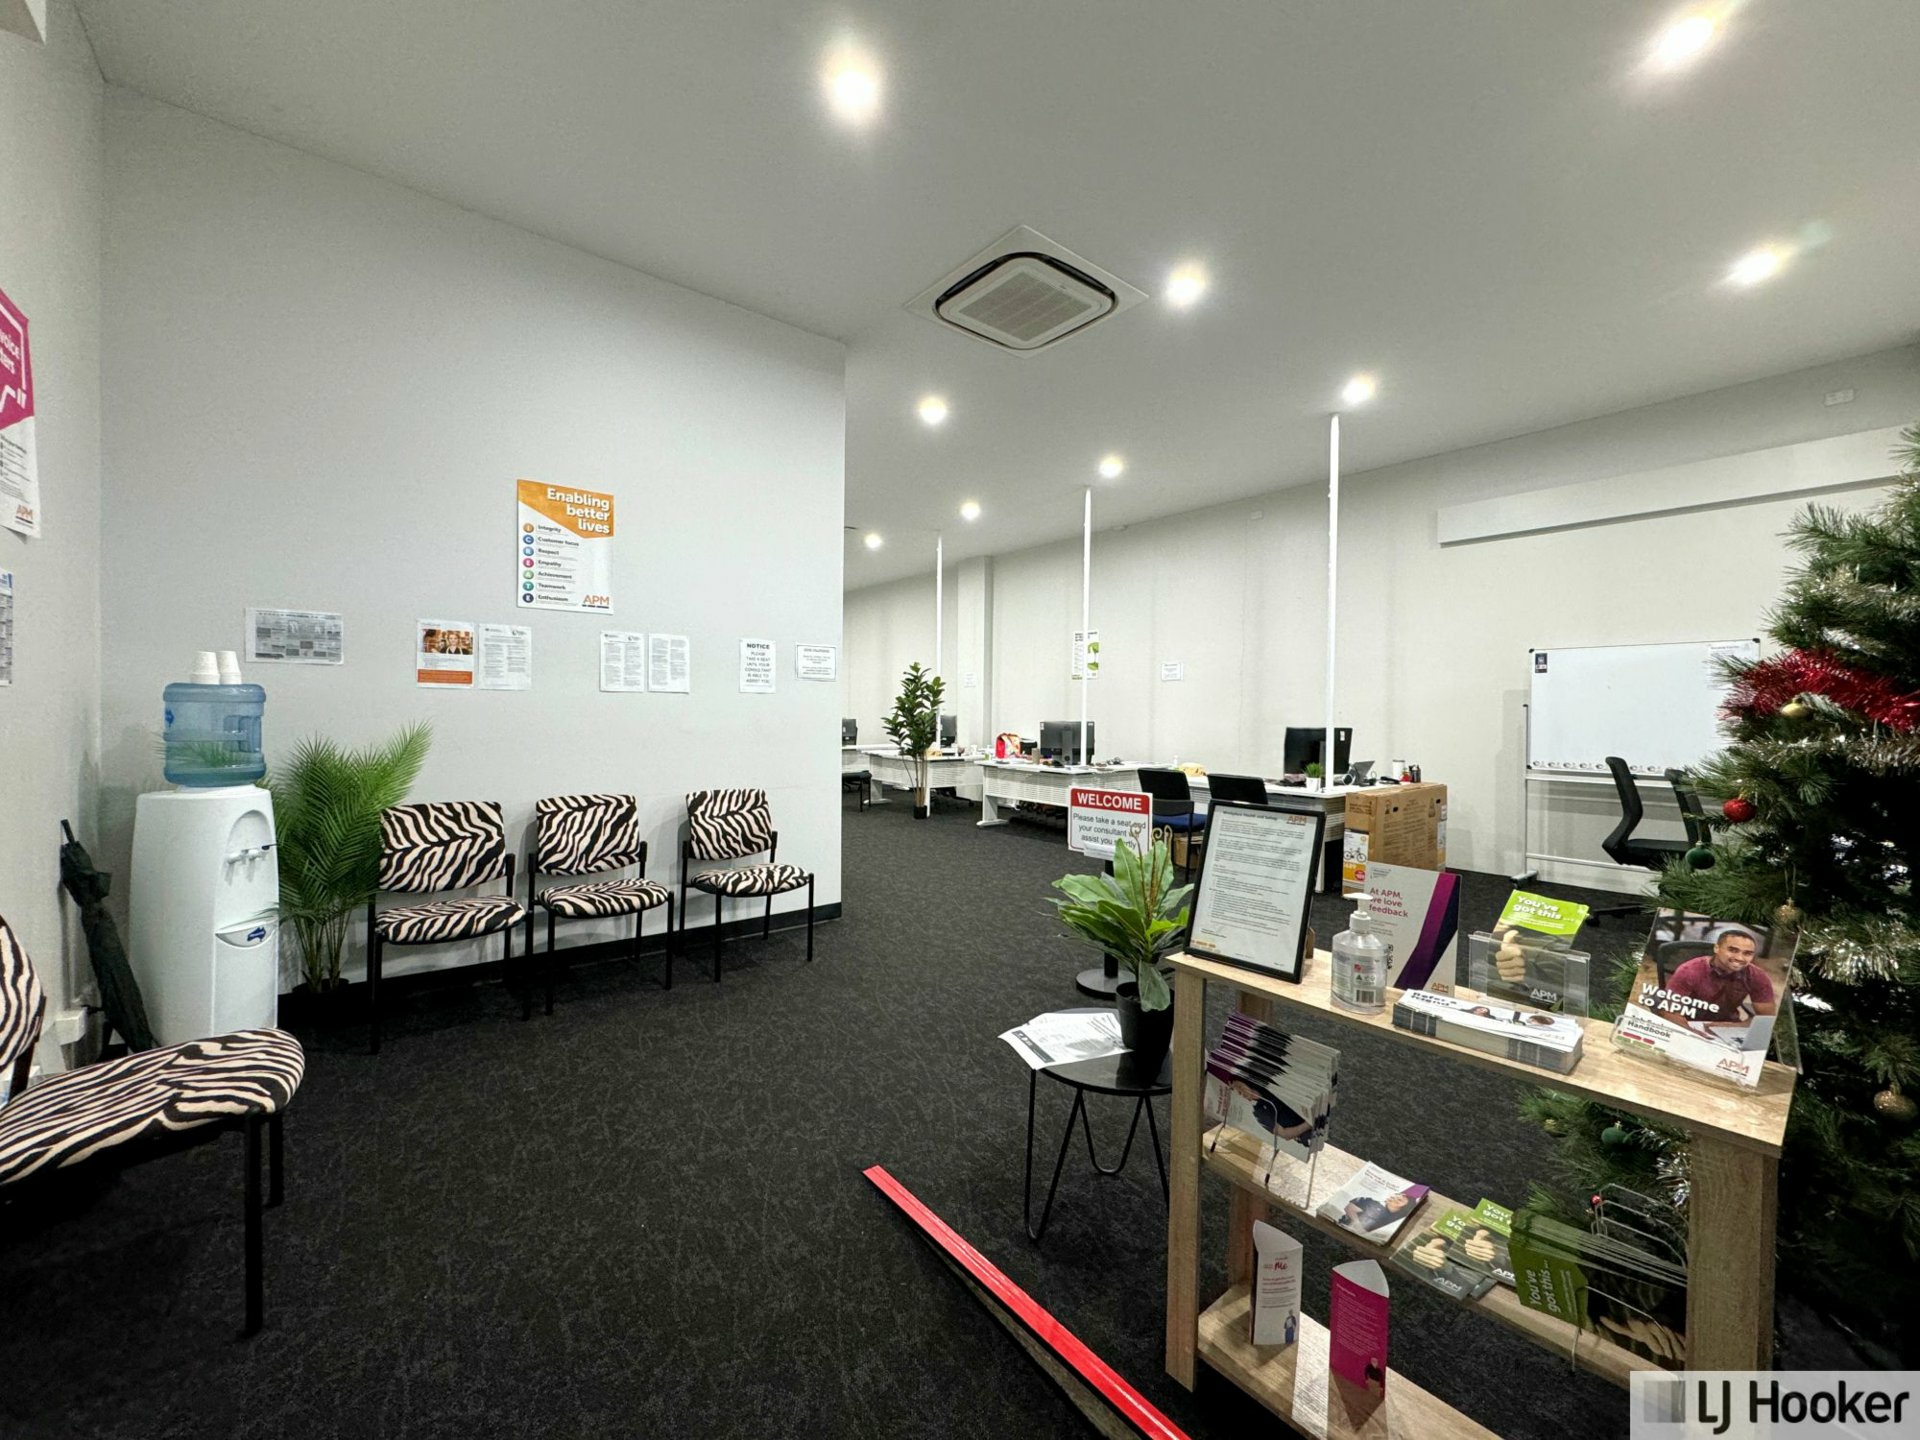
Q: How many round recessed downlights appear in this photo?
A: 9